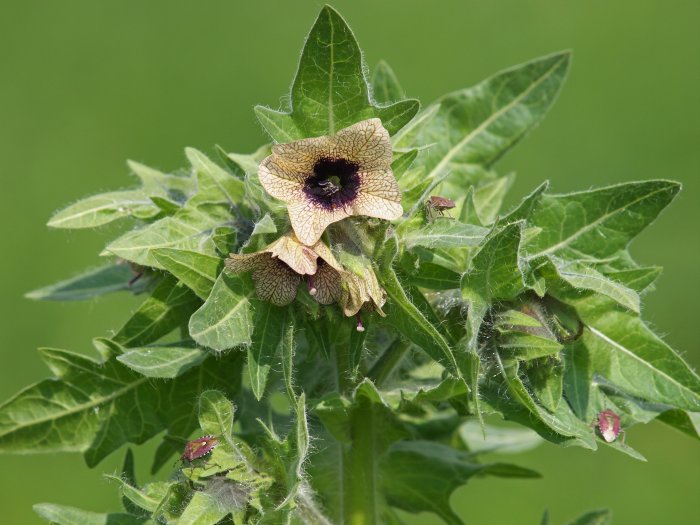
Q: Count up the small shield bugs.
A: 3